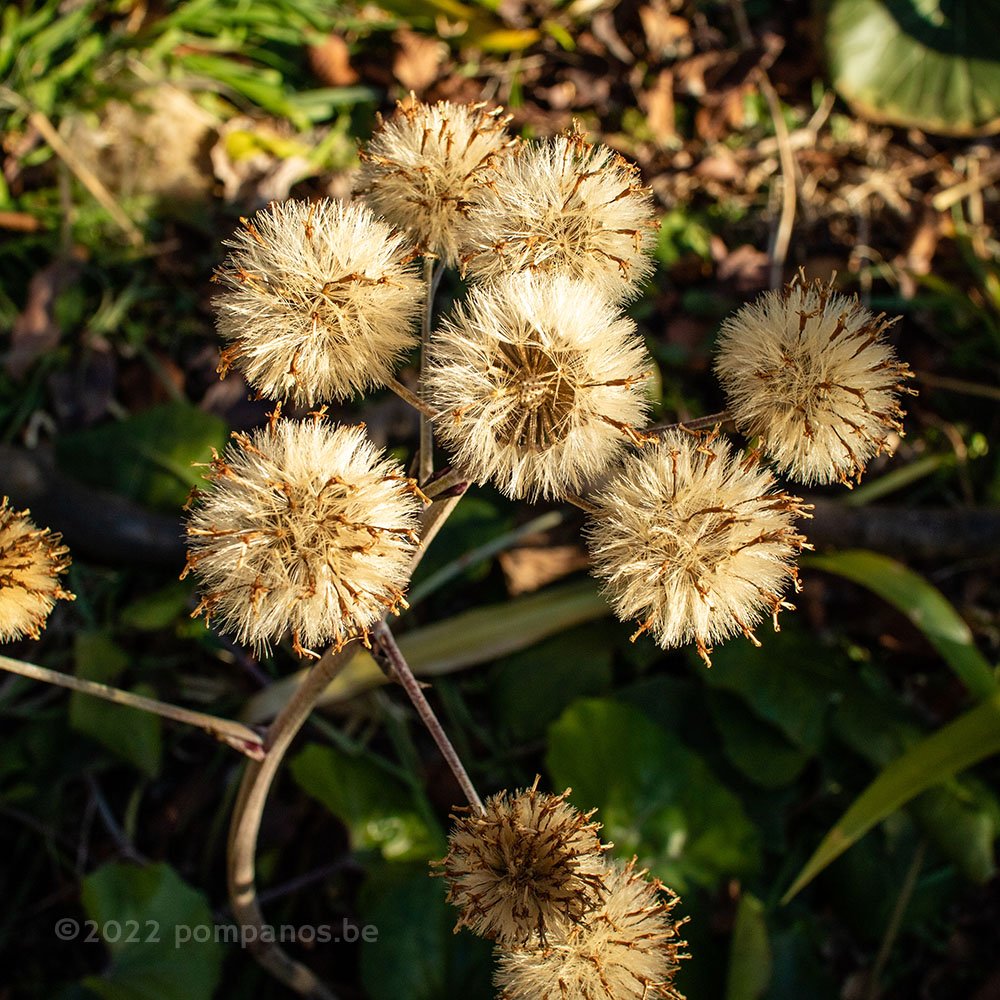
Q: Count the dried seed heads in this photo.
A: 10